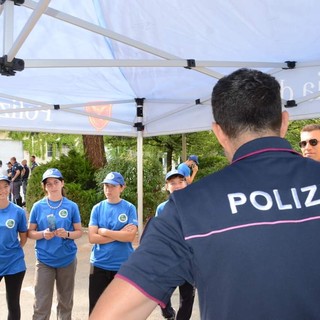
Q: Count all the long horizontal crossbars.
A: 1